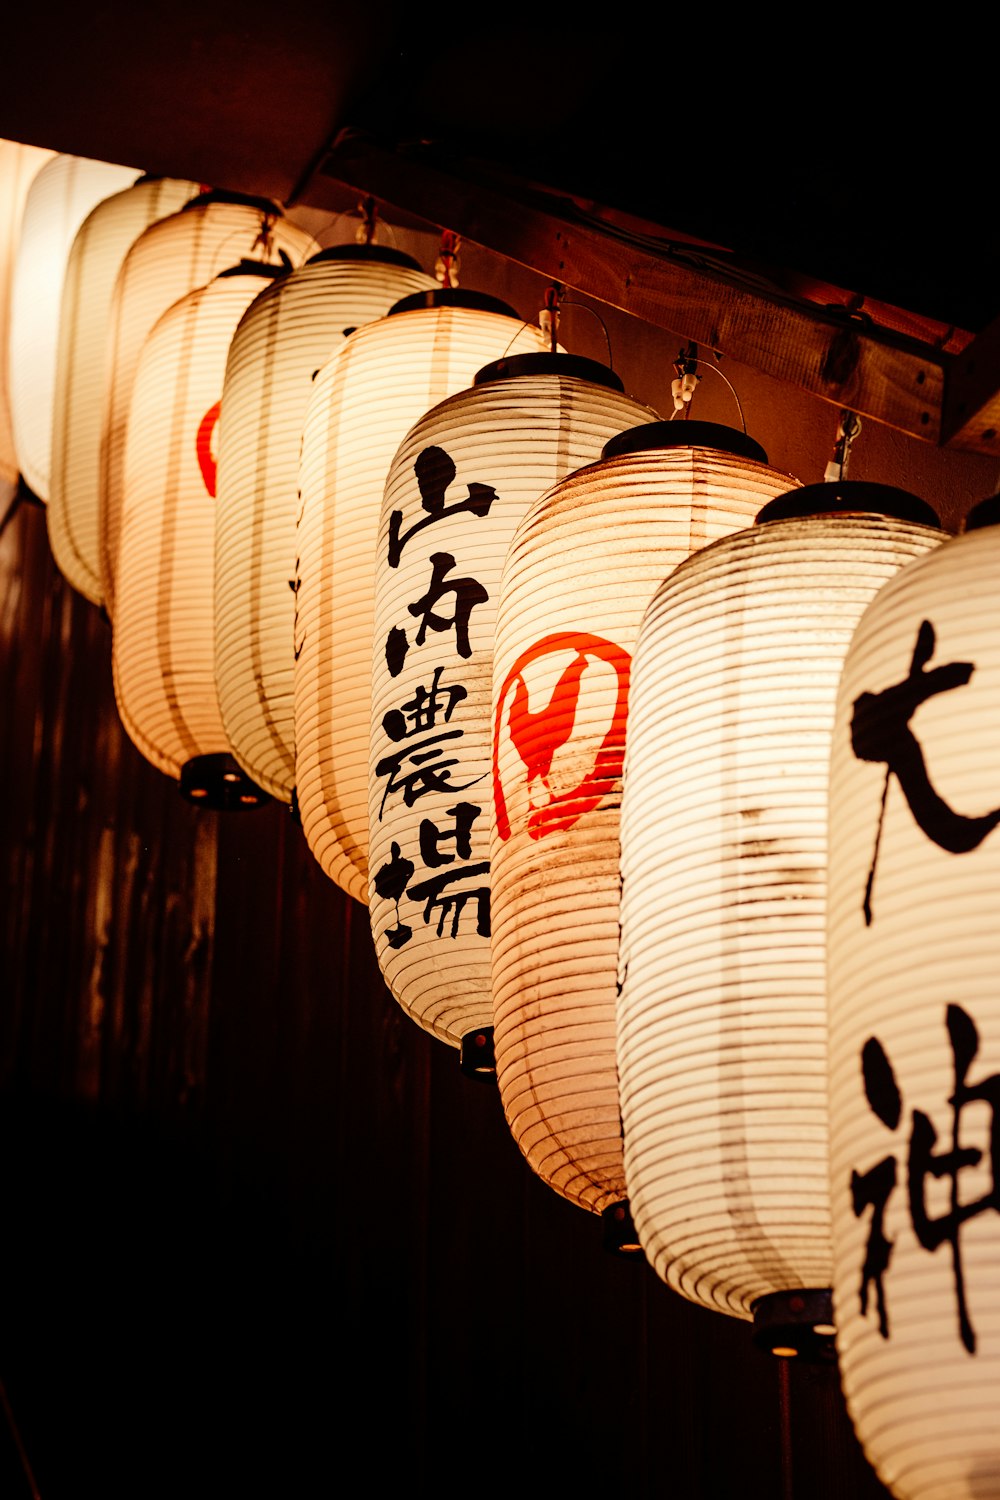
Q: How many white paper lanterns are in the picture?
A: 11